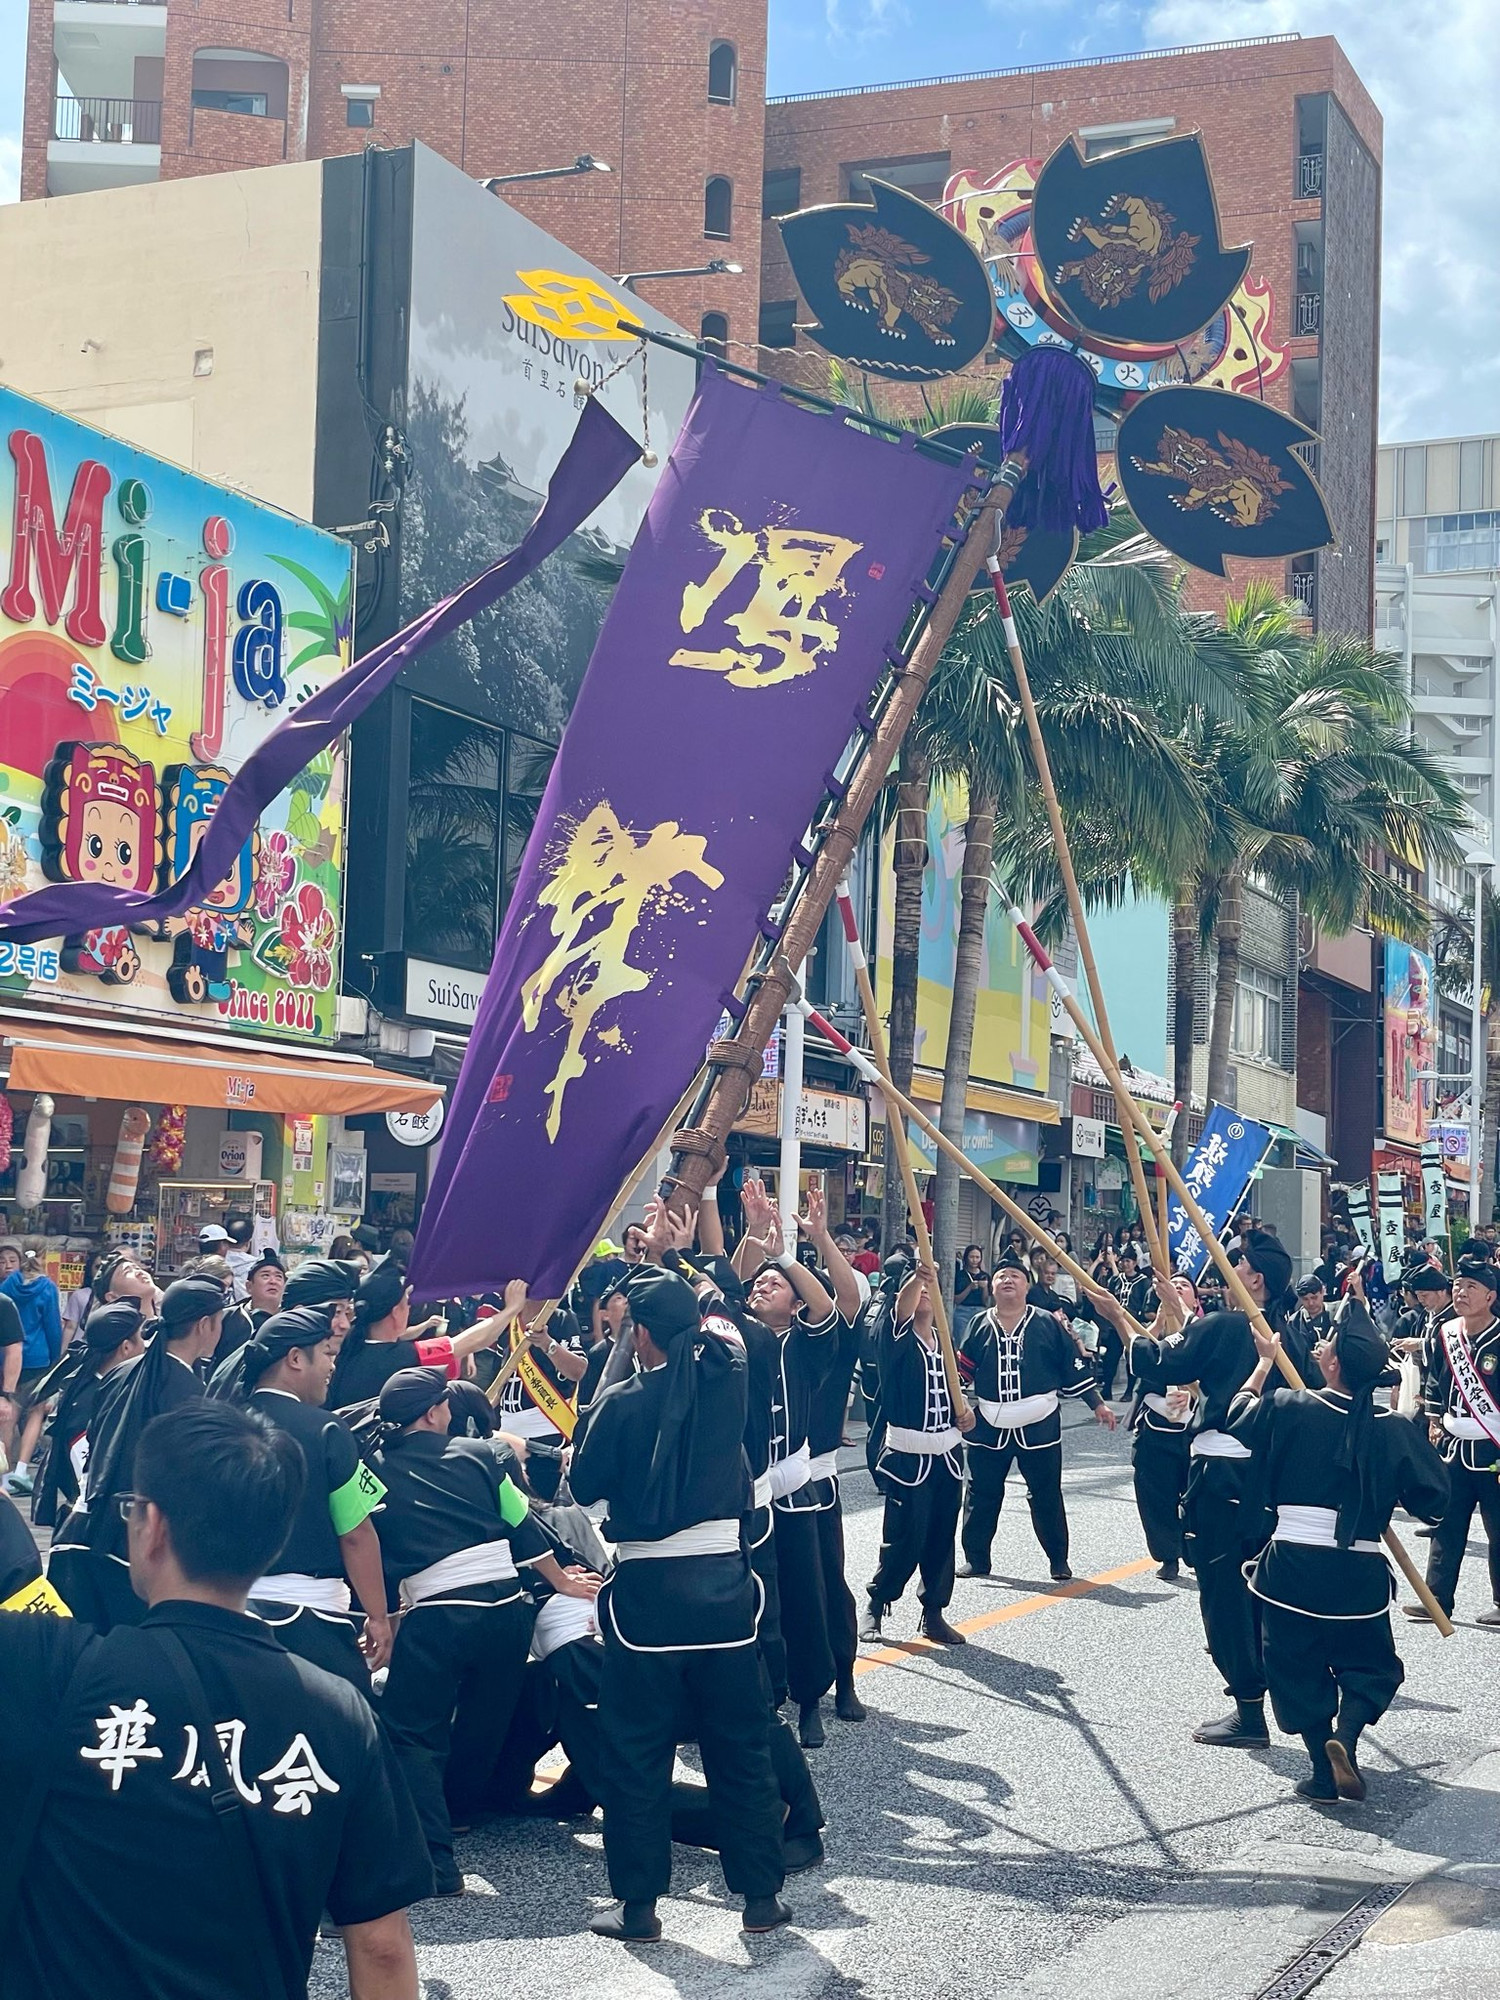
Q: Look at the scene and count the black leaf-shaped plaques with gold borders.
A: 4